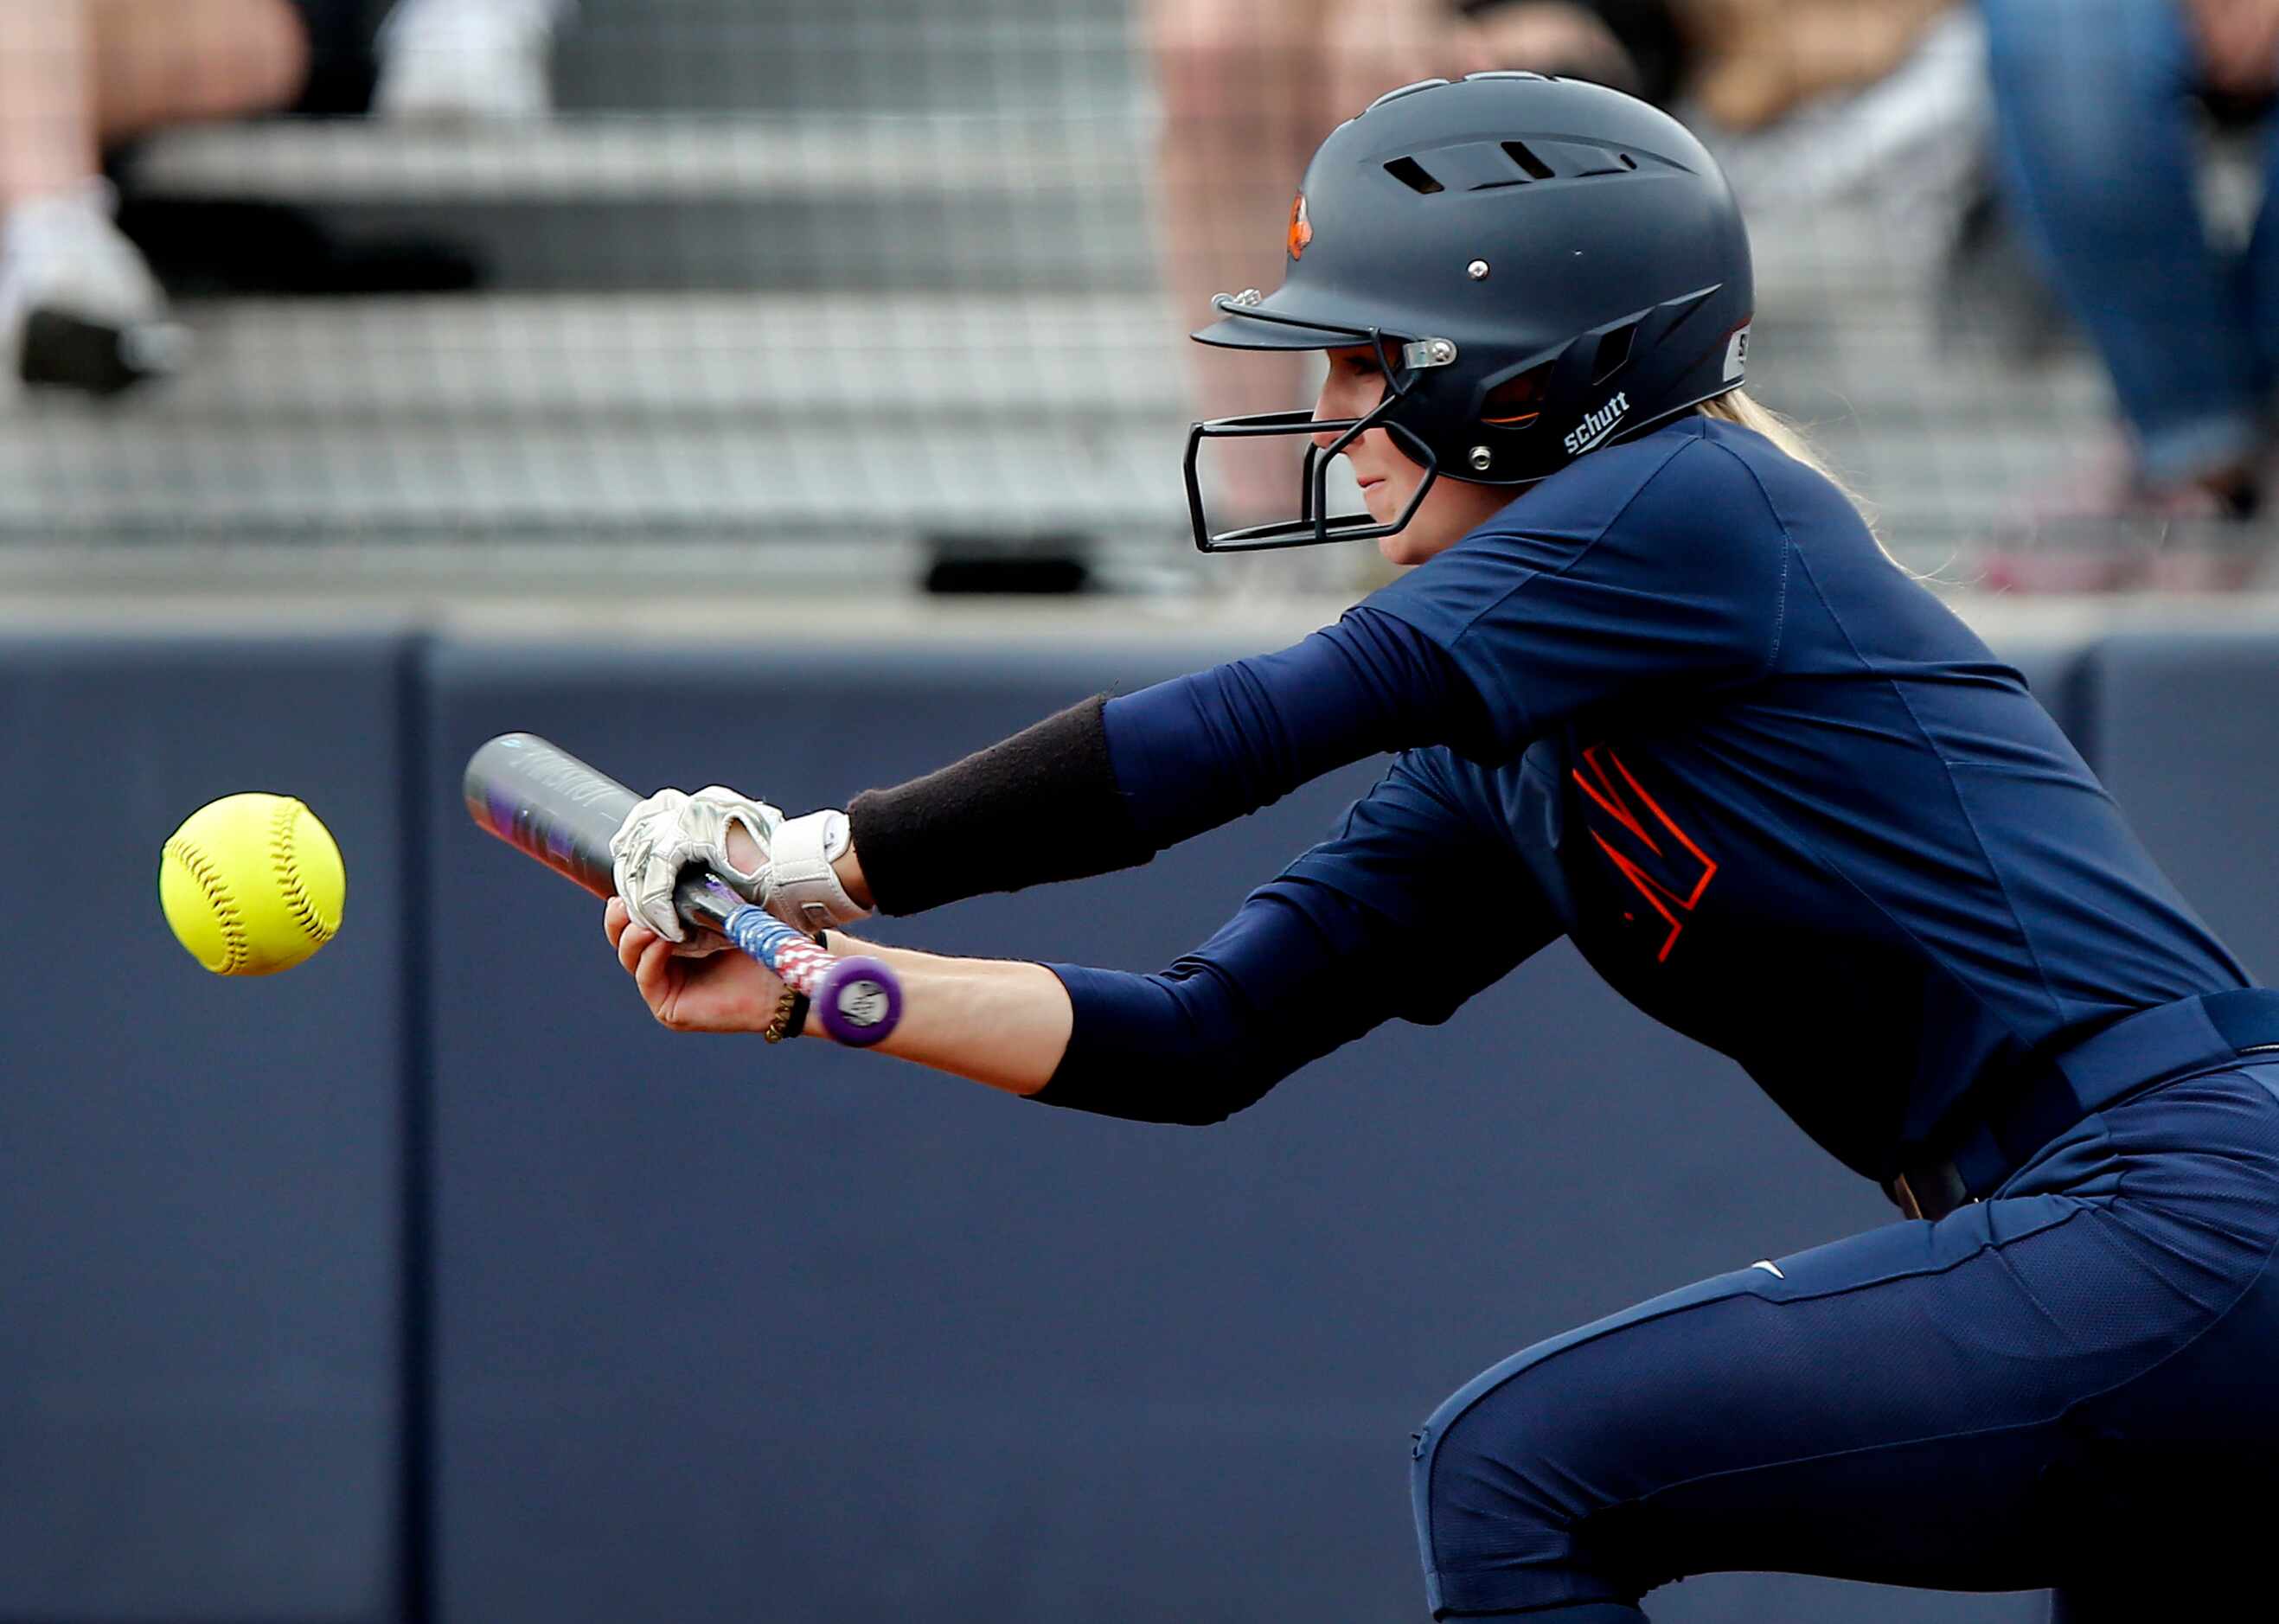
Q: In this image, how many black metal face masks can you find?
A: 1